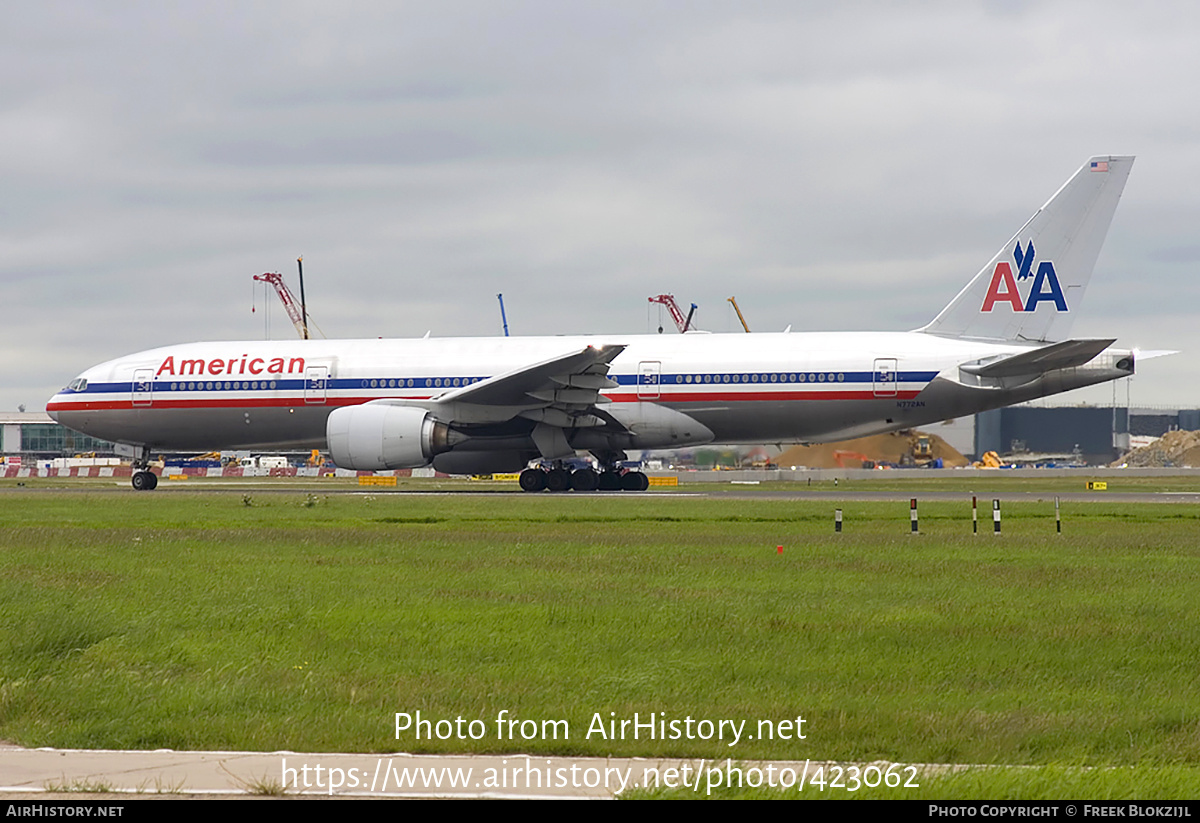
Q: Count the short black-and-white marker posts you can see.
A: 5